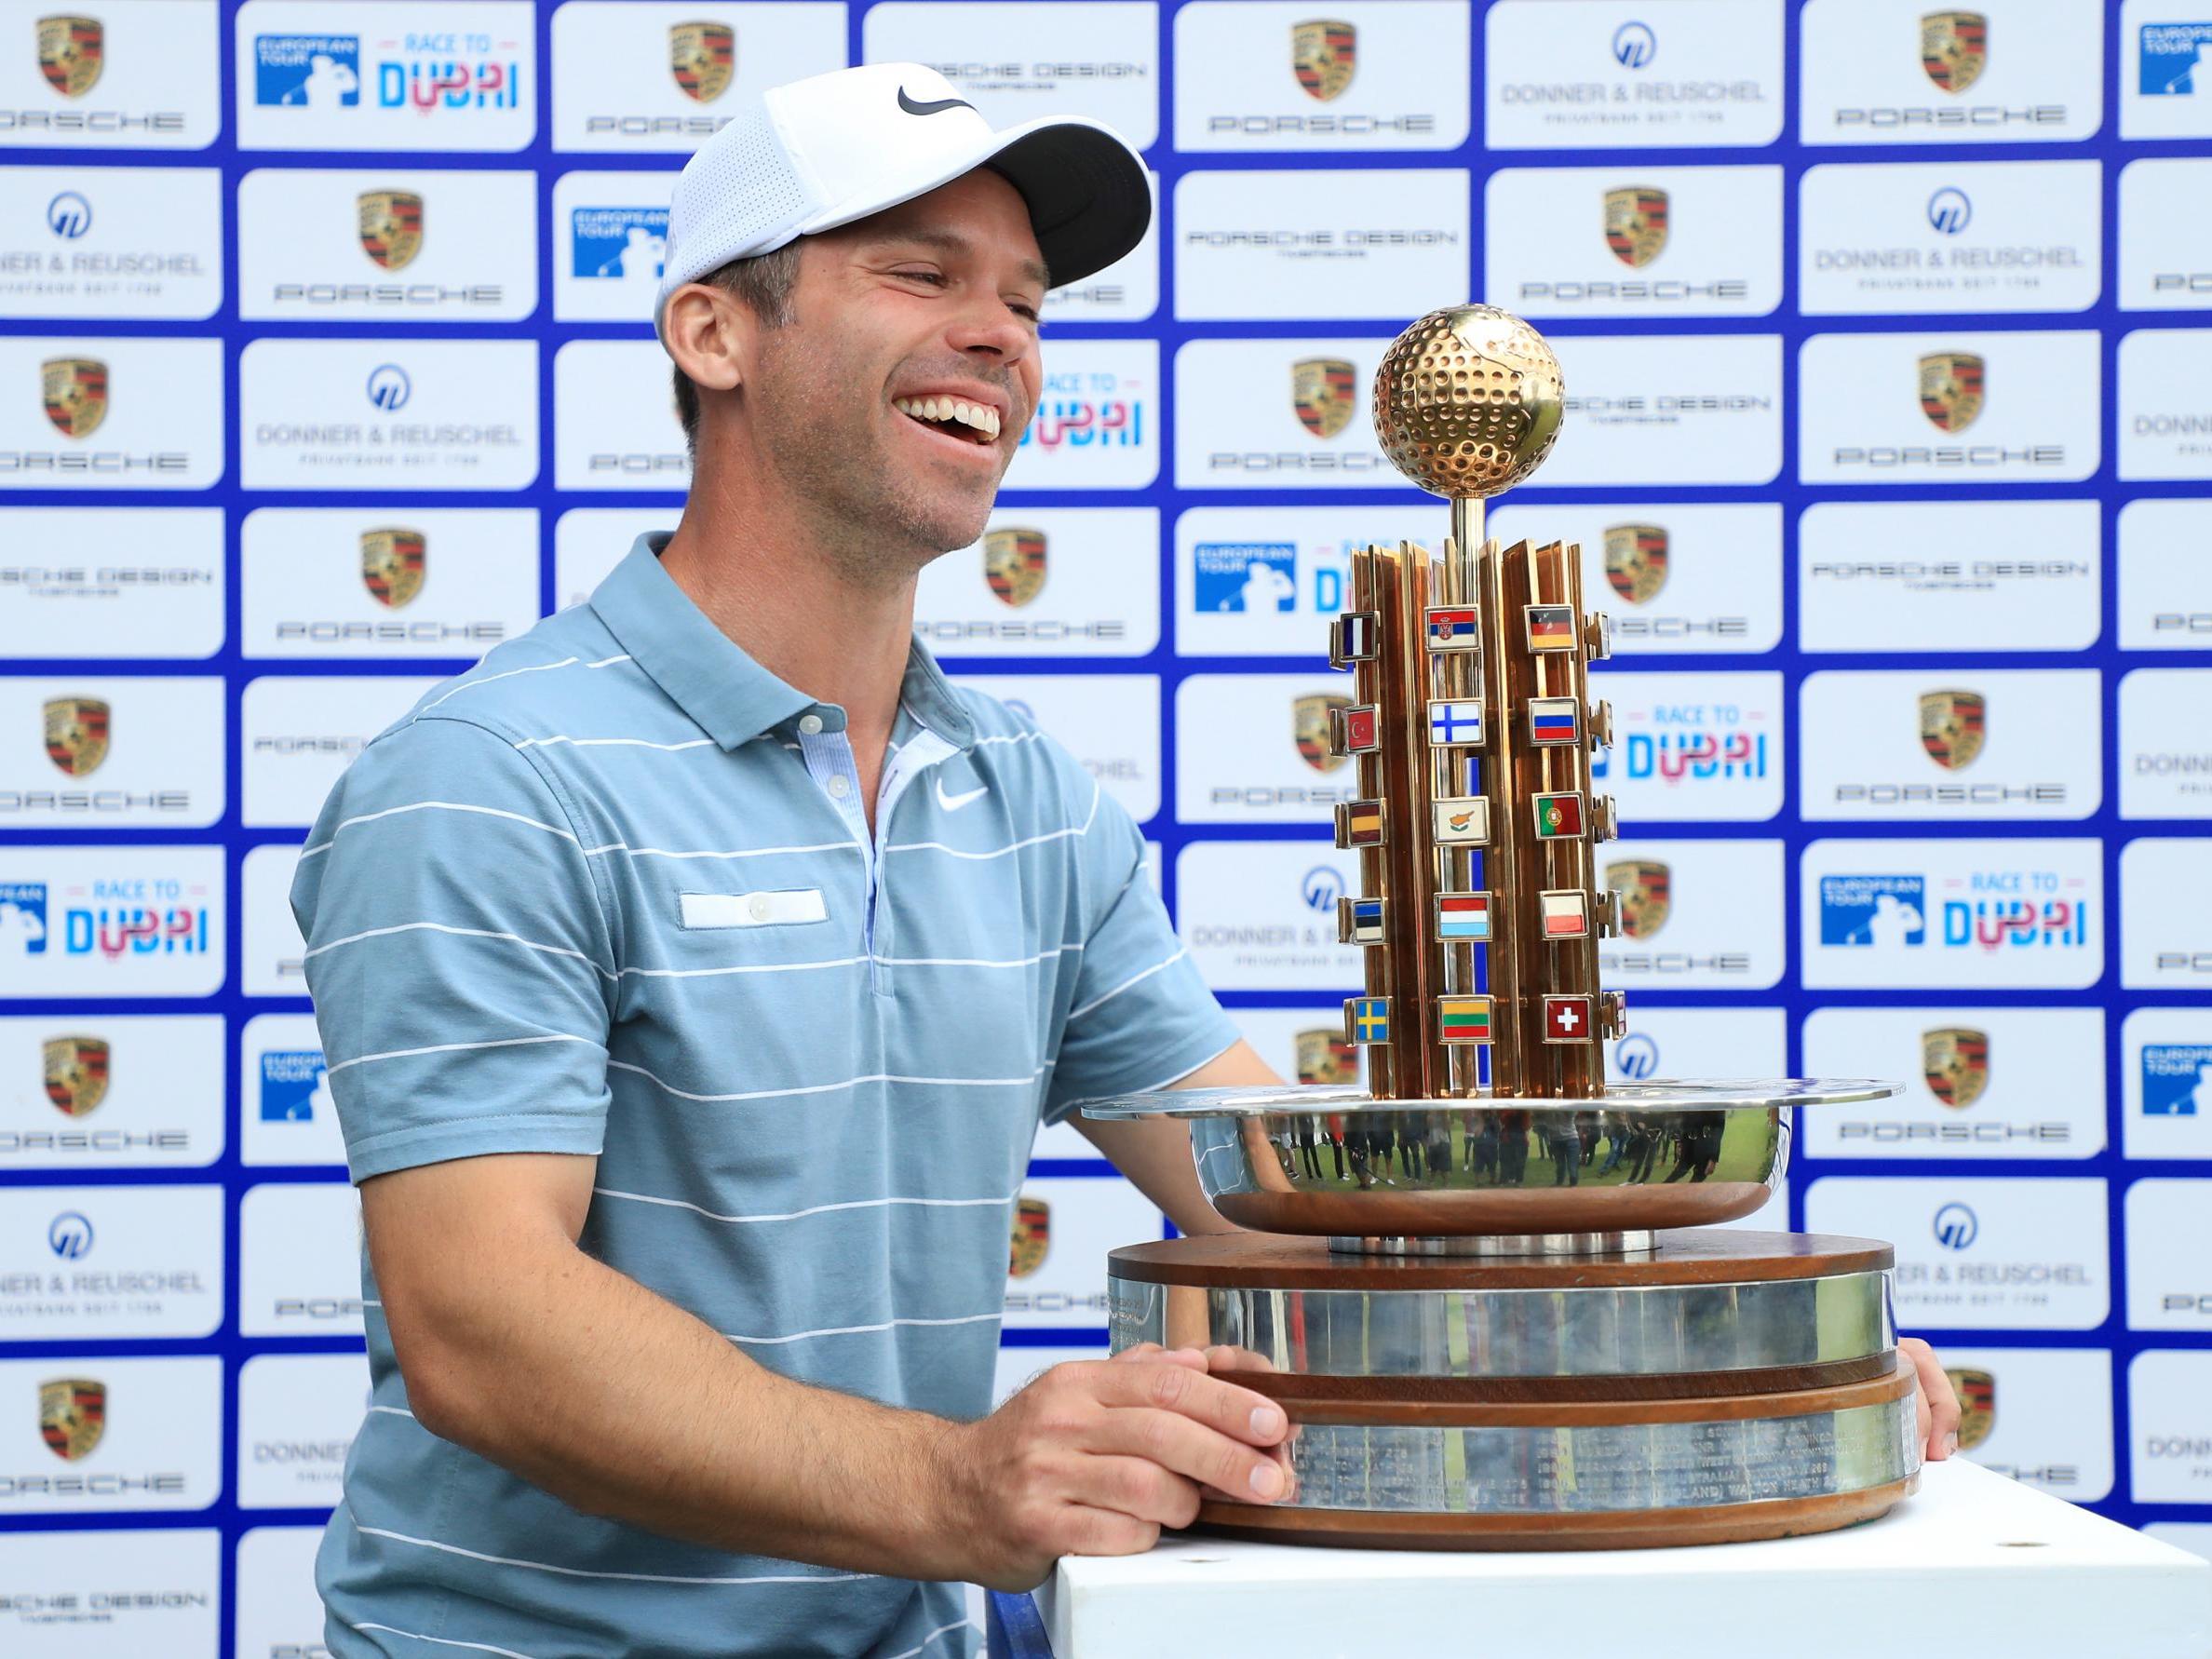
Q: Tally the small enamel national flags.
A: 15